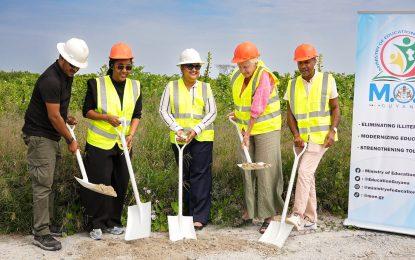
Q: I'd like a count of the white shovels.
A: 5